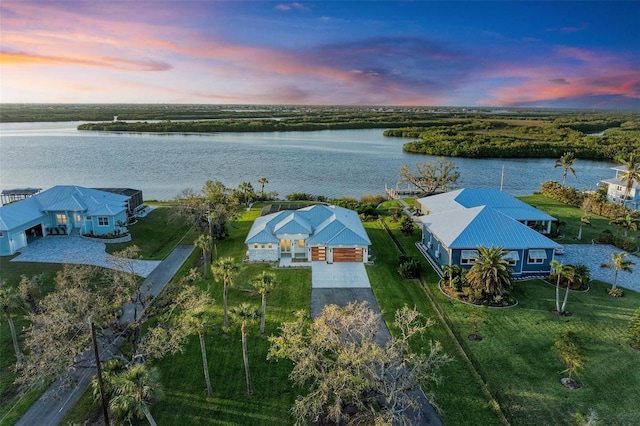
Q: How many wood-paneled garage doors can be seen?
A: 2